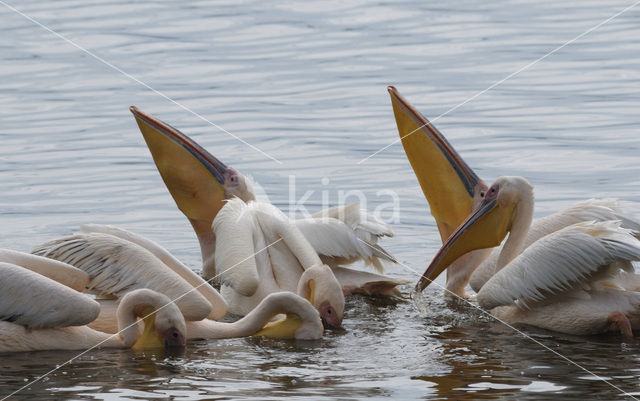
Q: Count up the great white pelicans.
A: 6